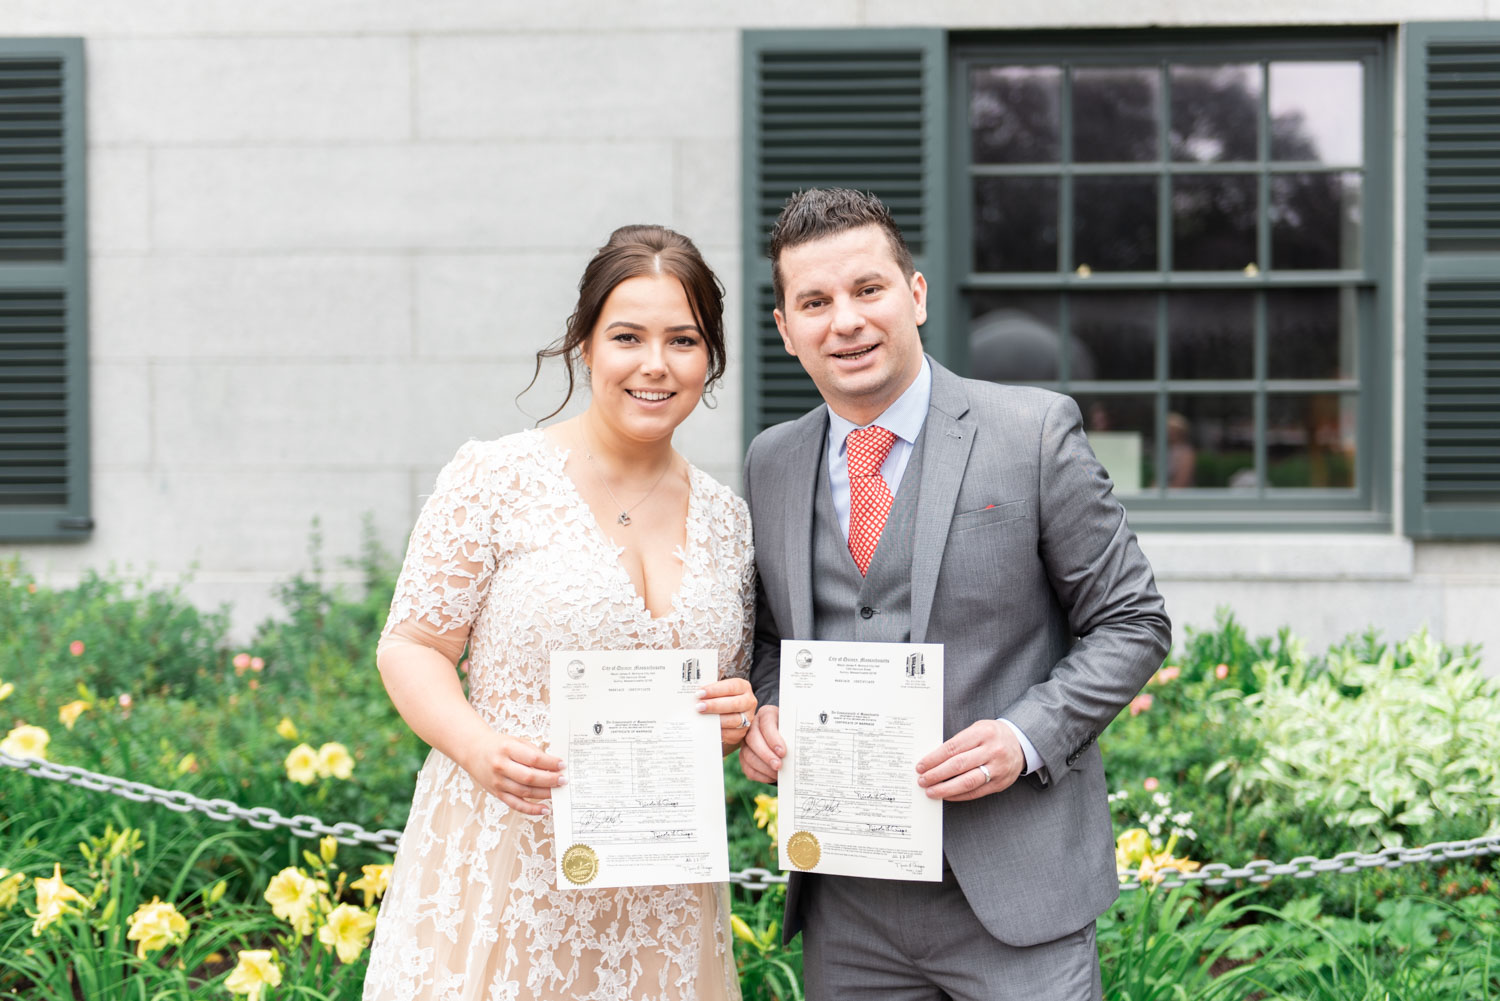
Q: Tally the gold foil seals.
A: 2